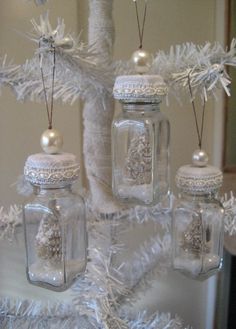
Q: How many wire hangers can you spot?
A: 3